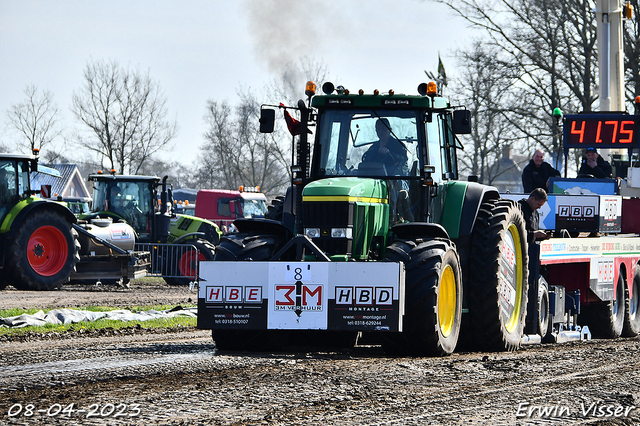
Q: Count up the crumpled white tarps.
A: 1